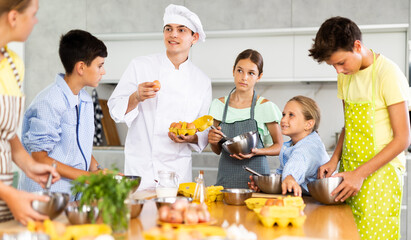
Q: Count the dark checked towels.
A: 1